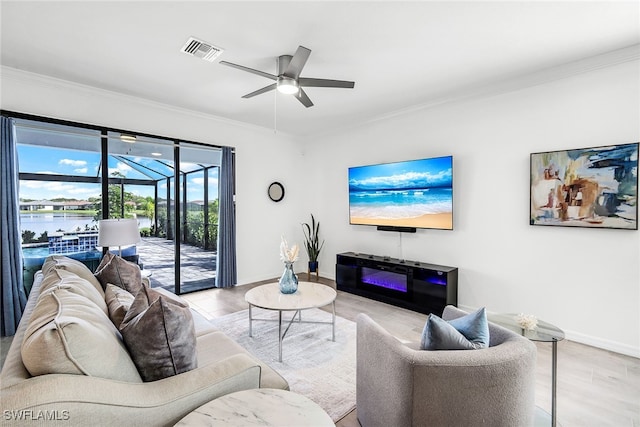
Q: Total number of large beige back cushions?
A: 3